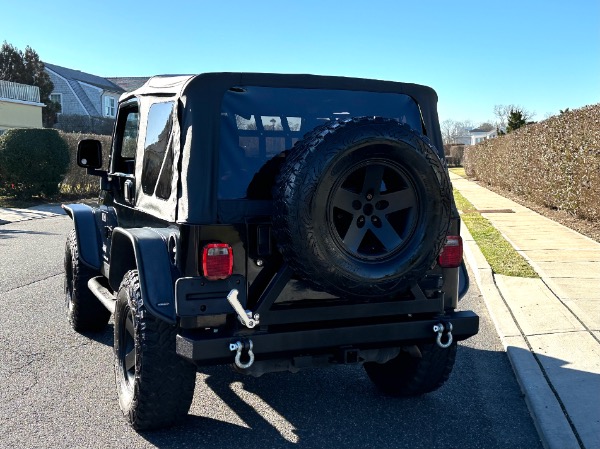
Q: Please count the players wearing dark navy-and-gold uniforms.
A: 0